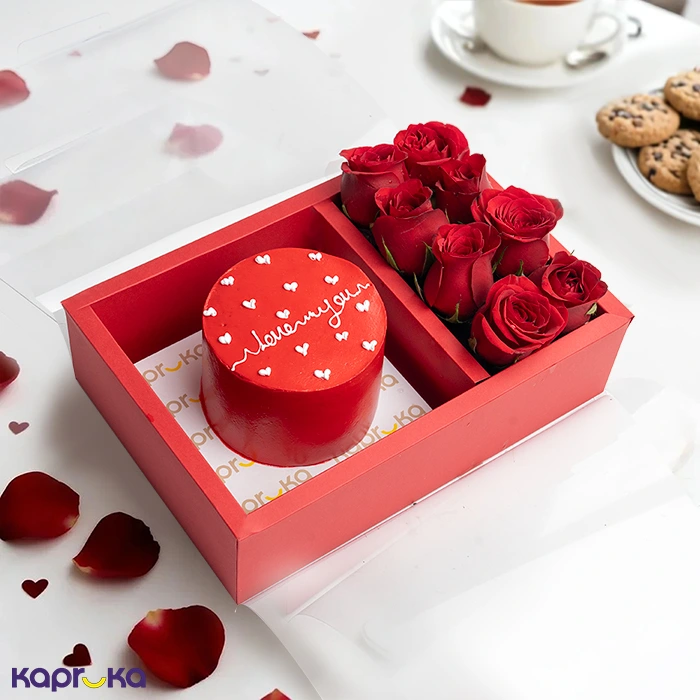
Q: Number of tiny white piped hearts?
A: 15